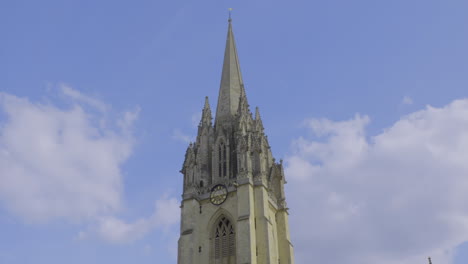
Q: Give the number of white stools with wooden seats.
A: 0